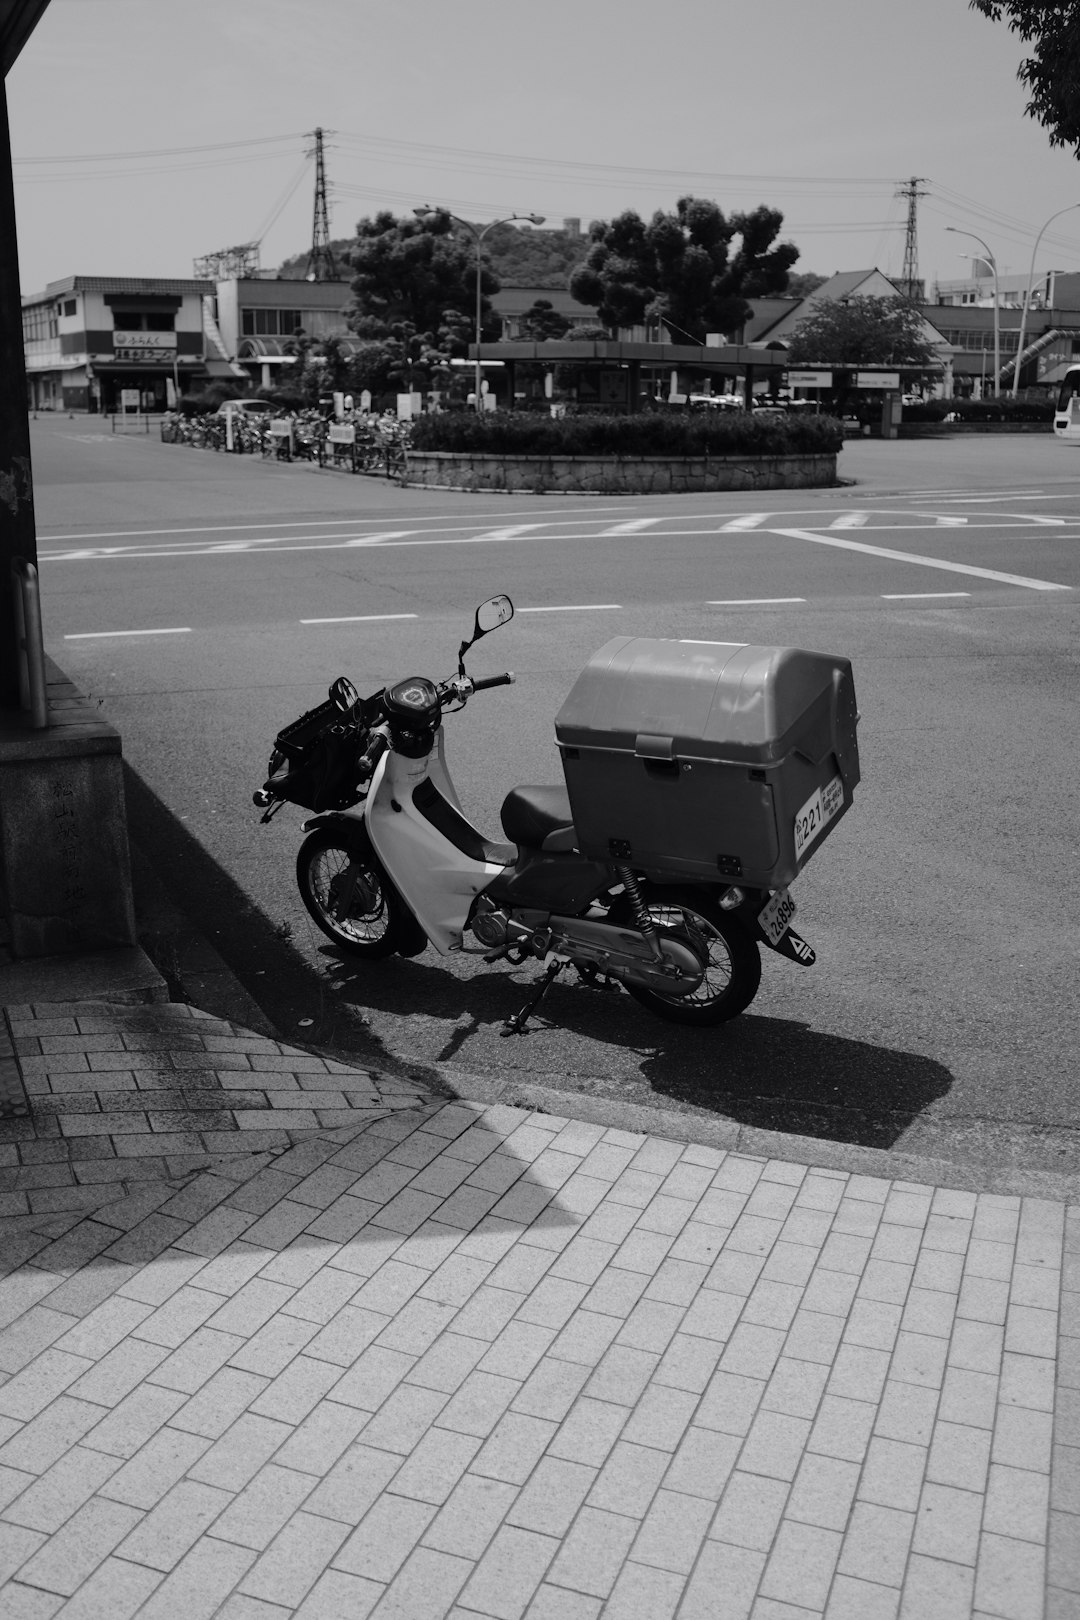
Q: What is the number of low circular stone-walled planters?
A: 1